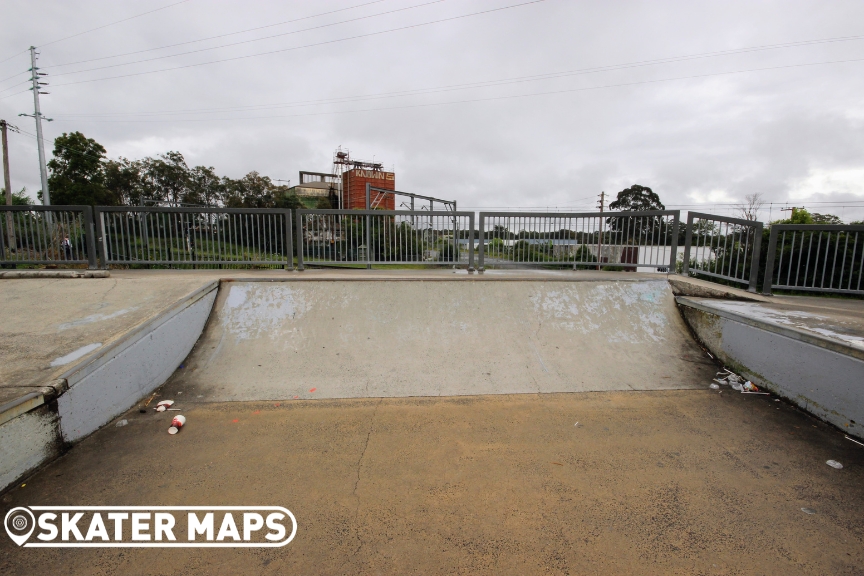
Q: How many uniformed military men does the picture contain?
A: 0